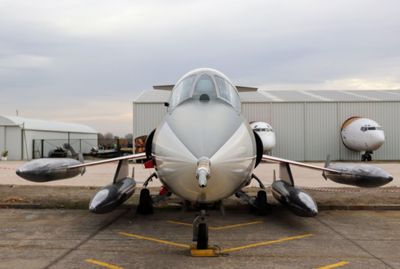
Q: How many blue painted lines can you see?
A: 0